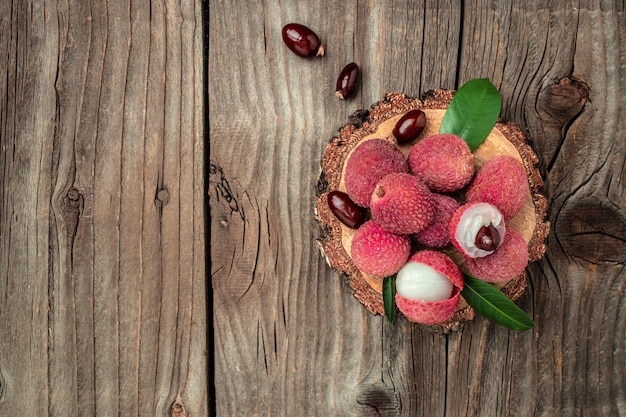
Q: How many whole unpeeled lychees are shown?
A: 7